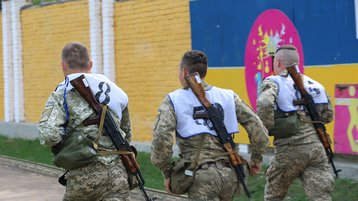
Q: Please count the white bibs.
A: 3